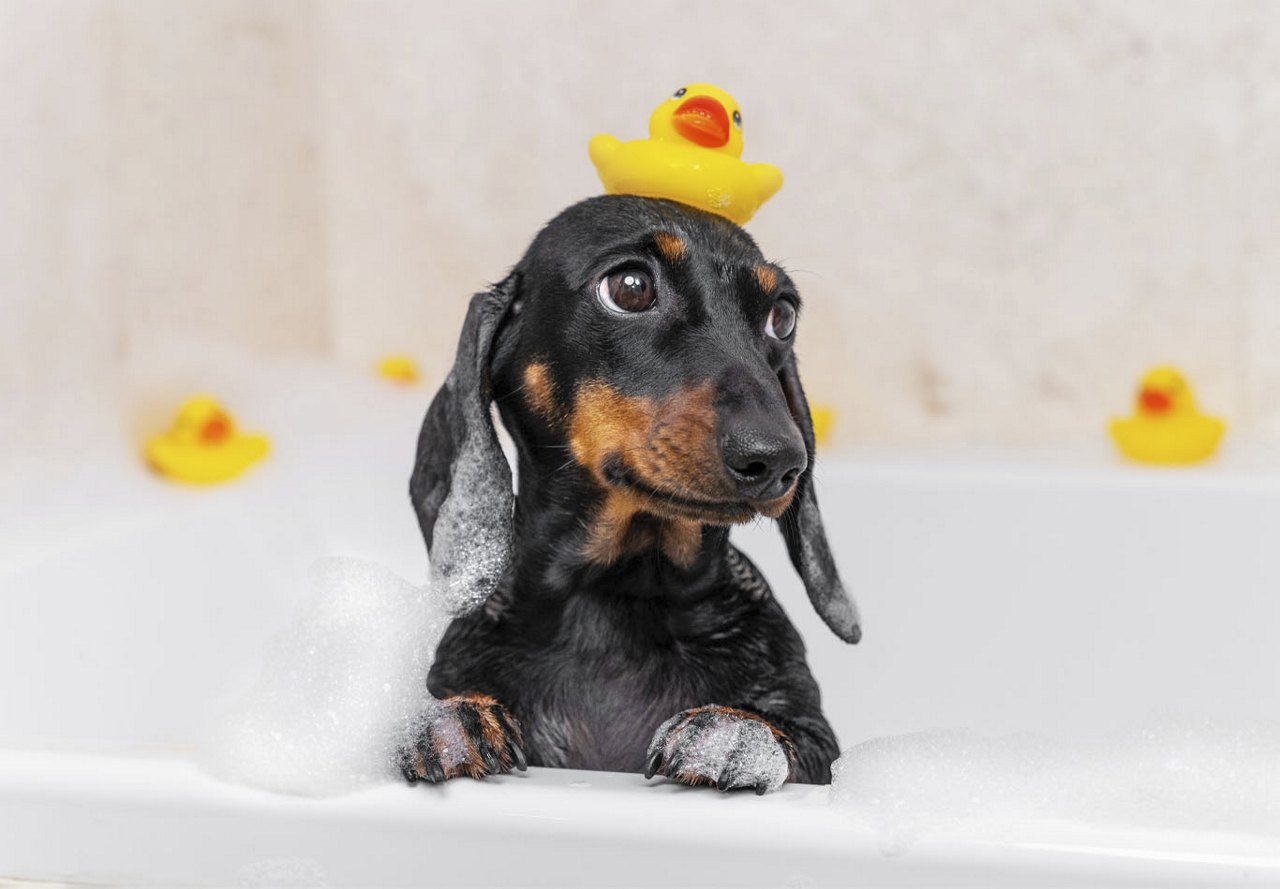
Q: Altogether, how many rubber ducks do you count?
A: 5